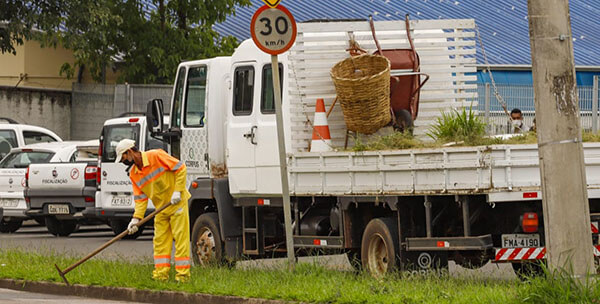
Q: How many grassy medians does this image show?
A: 1